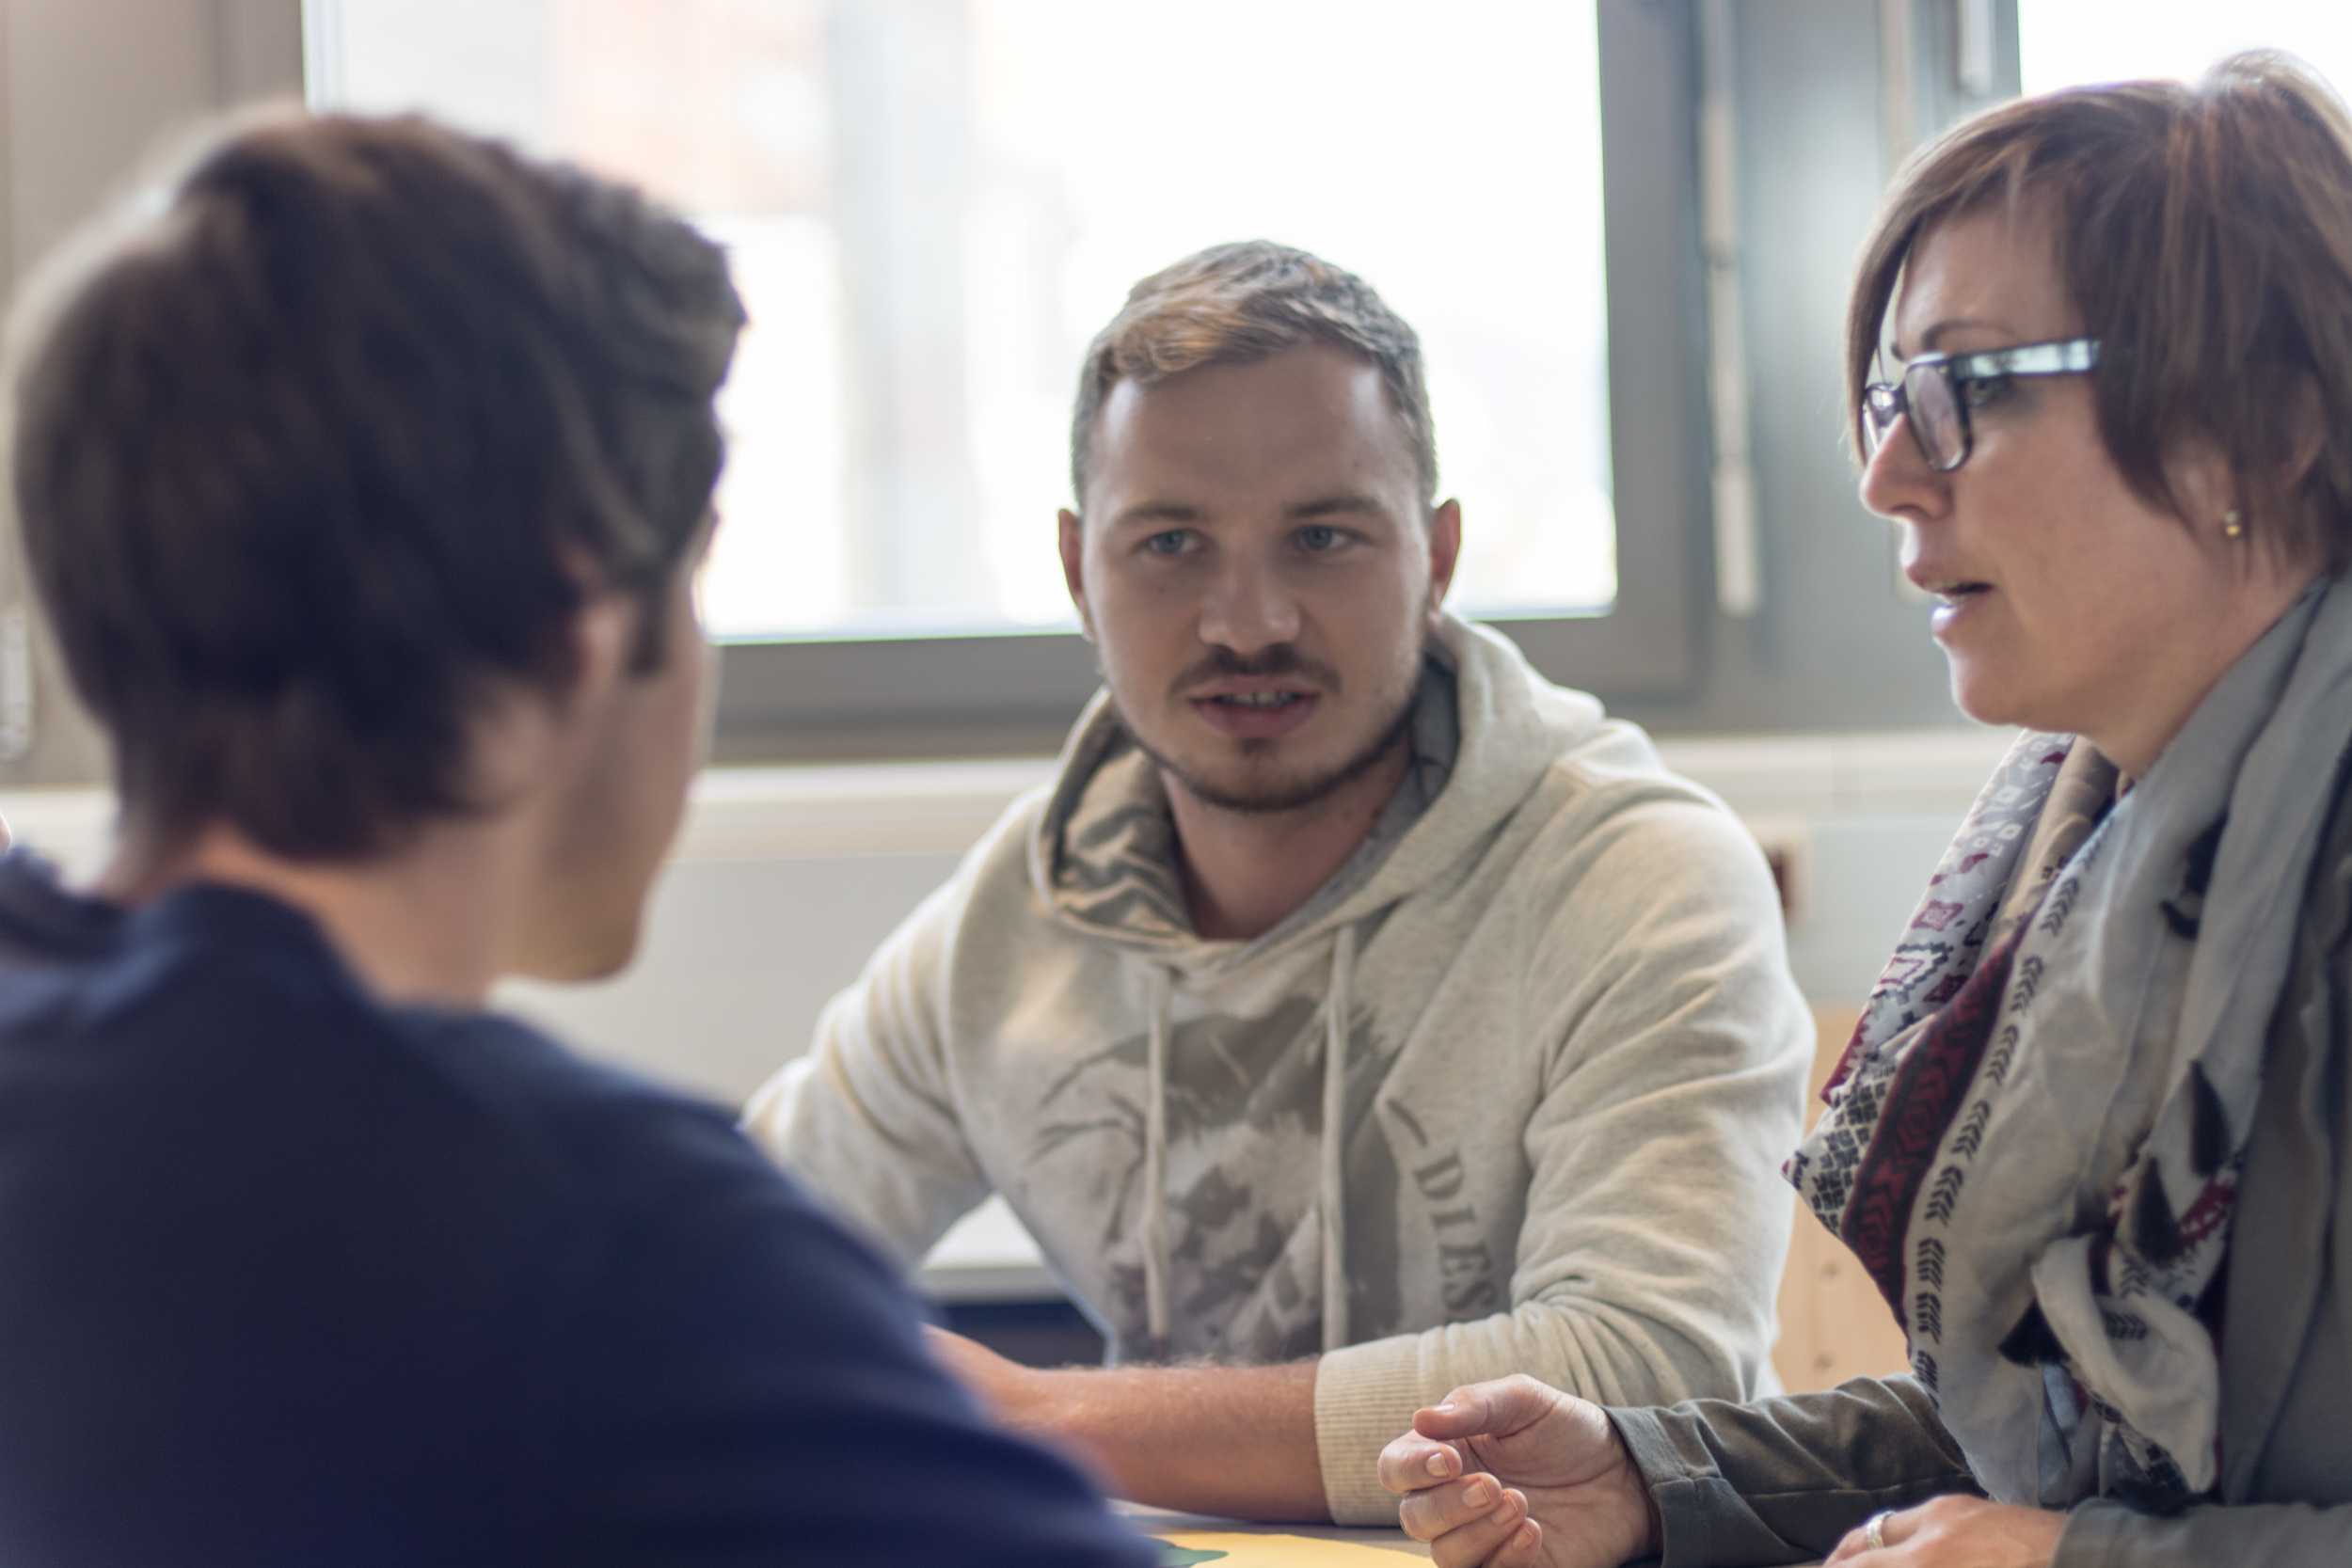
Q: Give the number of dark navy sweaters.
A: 1